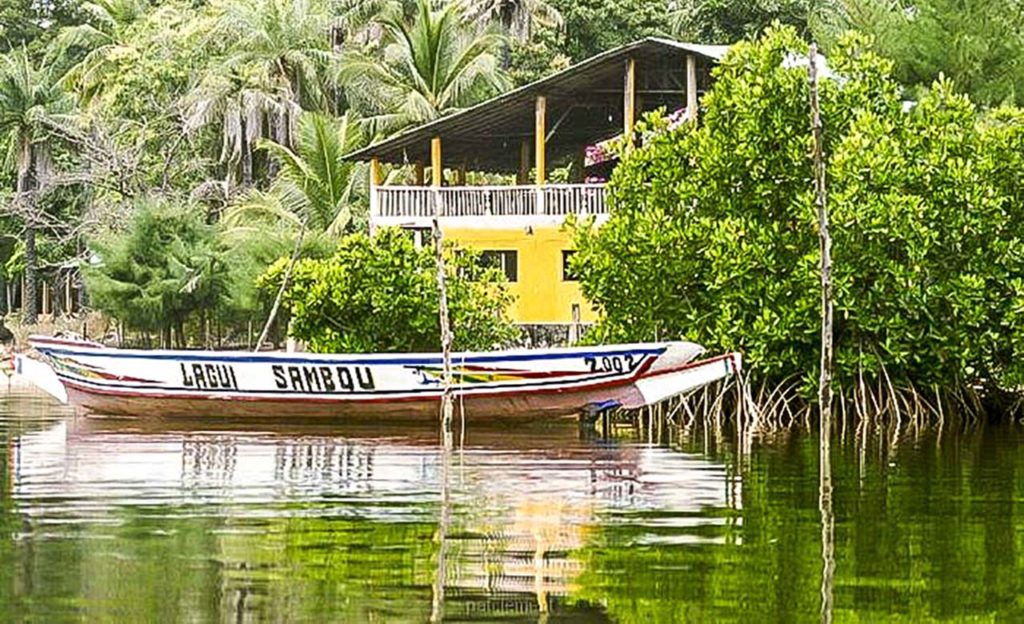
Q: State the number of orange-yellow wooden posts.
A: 4